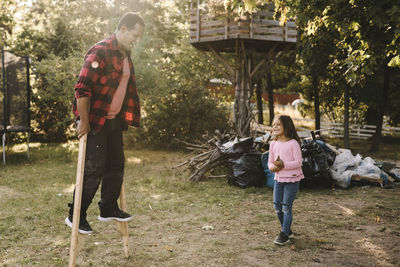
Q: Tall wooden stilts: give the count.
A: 2